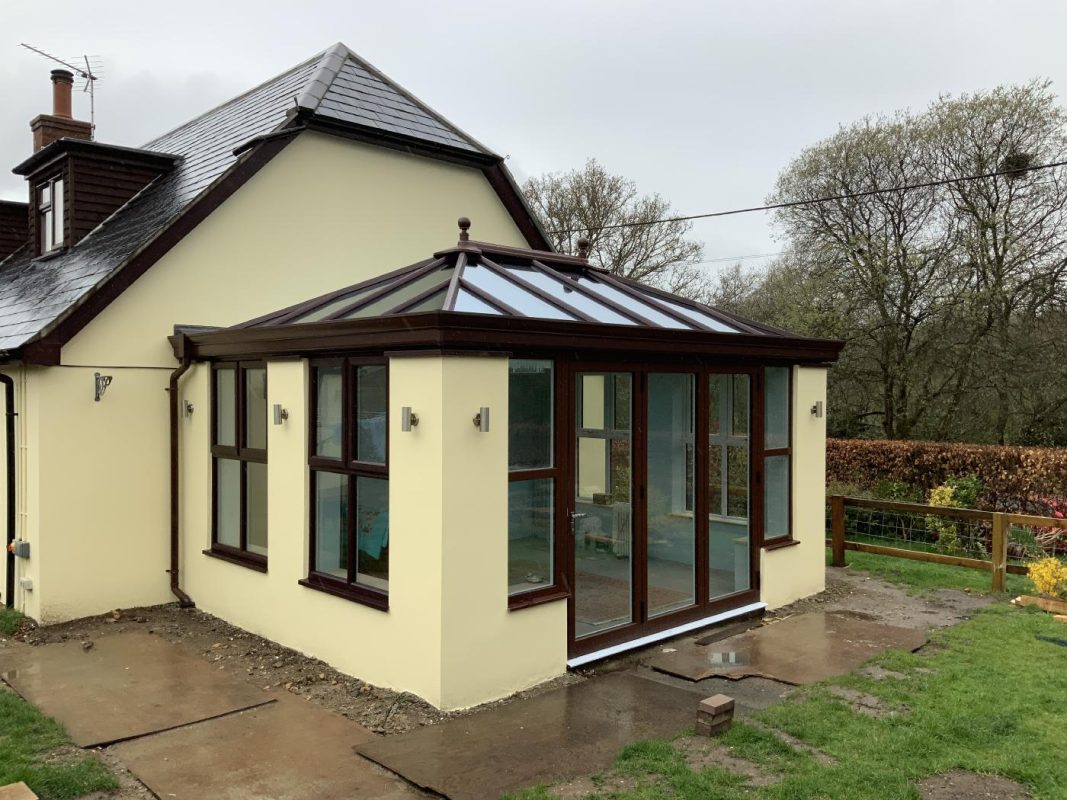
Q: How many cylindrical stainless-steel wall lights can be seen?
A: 5